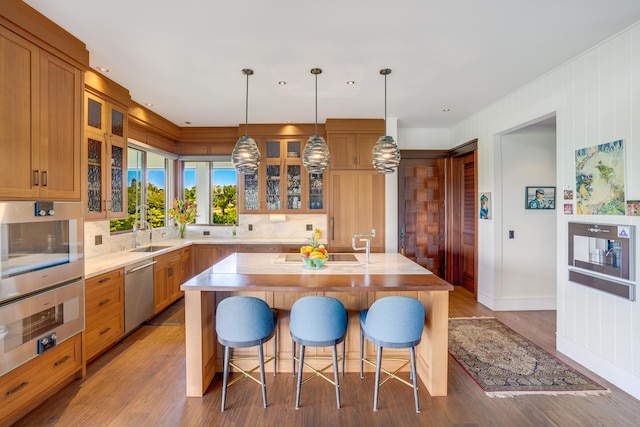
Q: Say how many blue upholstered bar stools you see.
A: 3